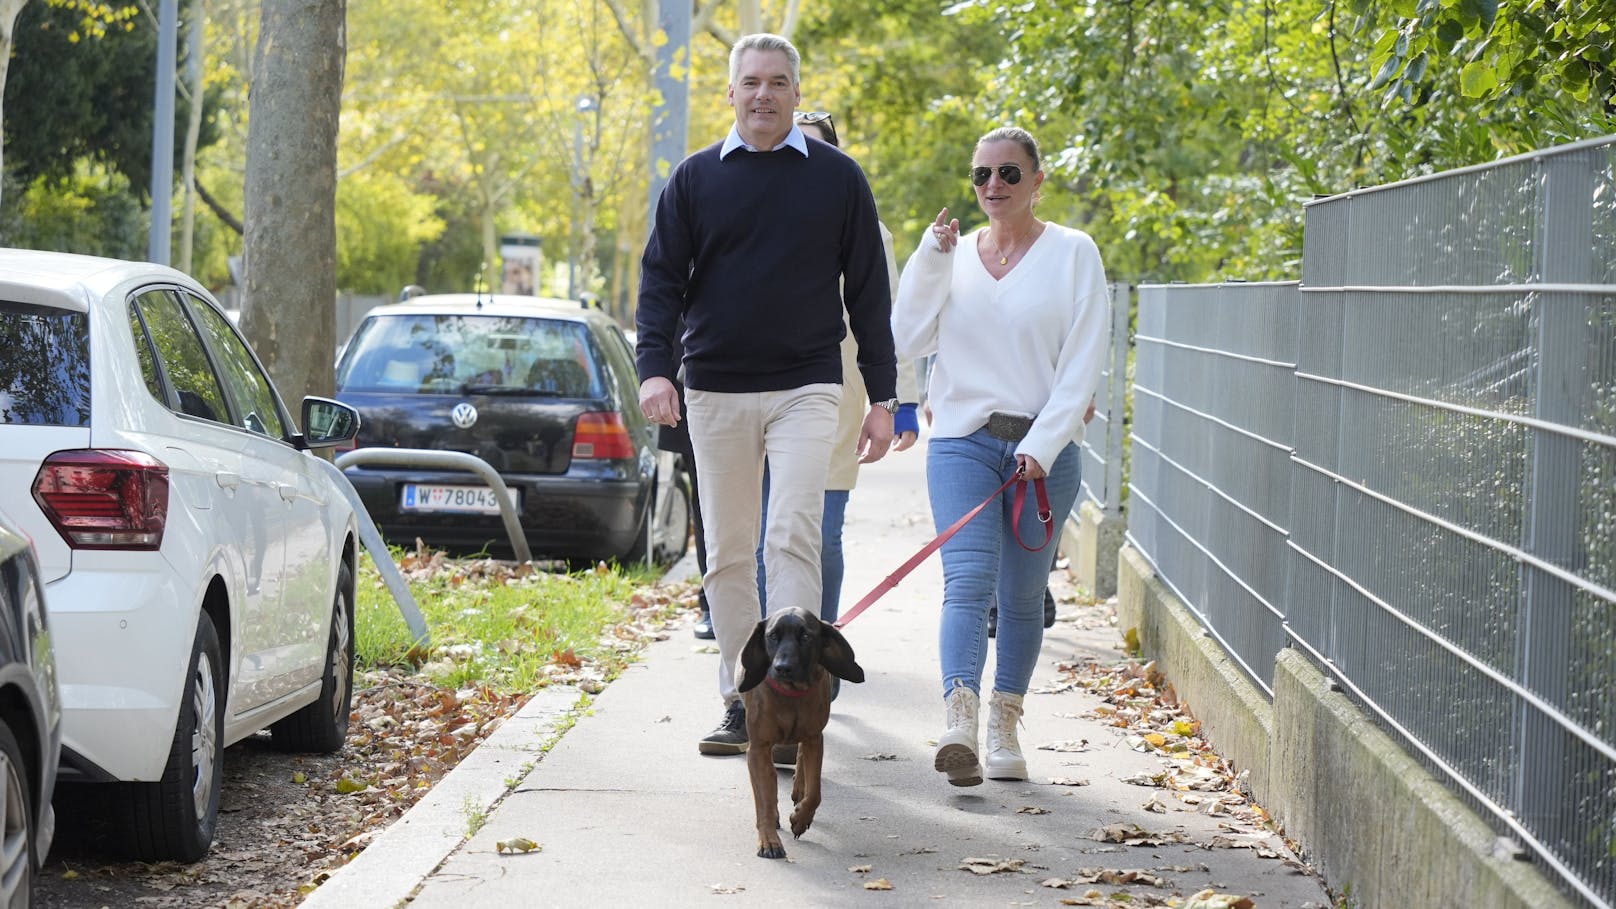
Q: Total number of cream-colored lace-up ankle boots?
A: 2